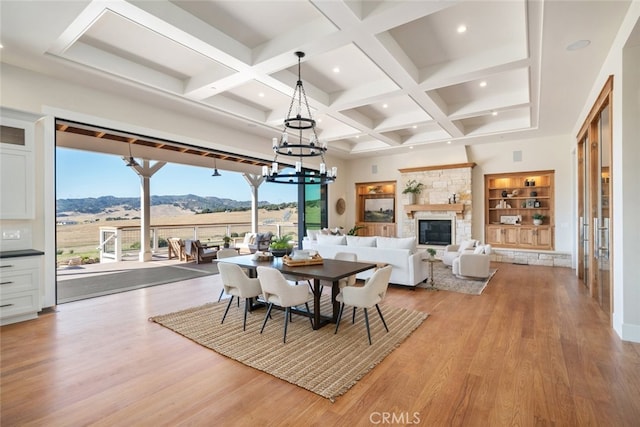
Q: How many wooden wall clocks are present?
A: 1